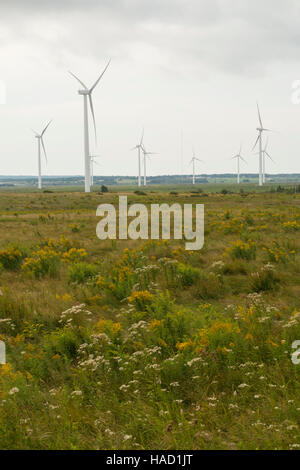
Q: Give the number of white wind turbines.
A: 9